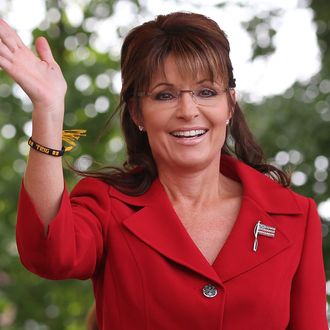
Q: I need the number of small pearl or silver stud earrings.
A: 2